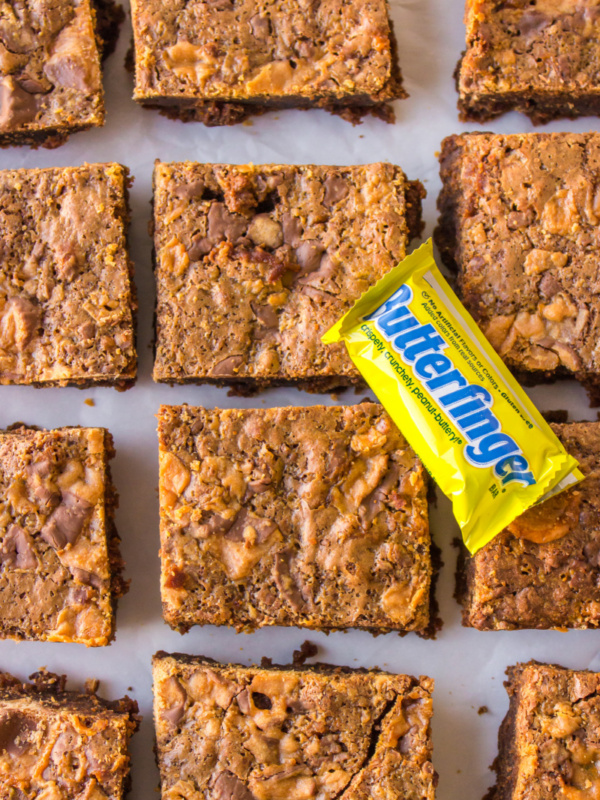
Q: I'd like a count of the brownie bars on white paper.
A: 12